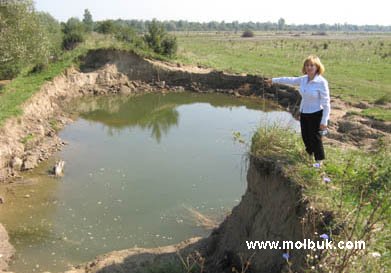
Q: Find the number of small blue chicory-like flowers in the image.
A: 4